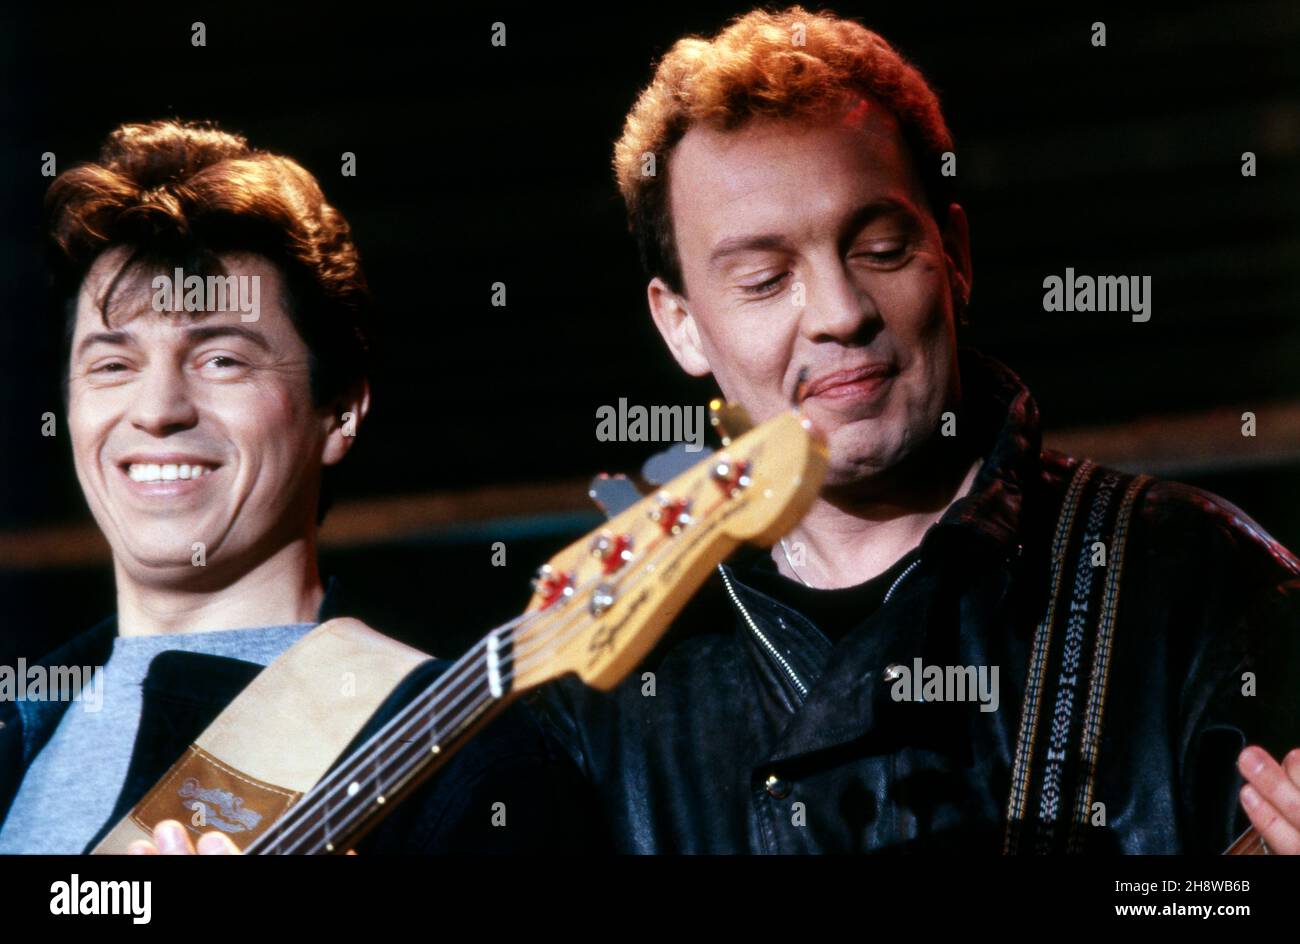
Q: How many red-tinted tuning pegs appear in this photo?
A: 4